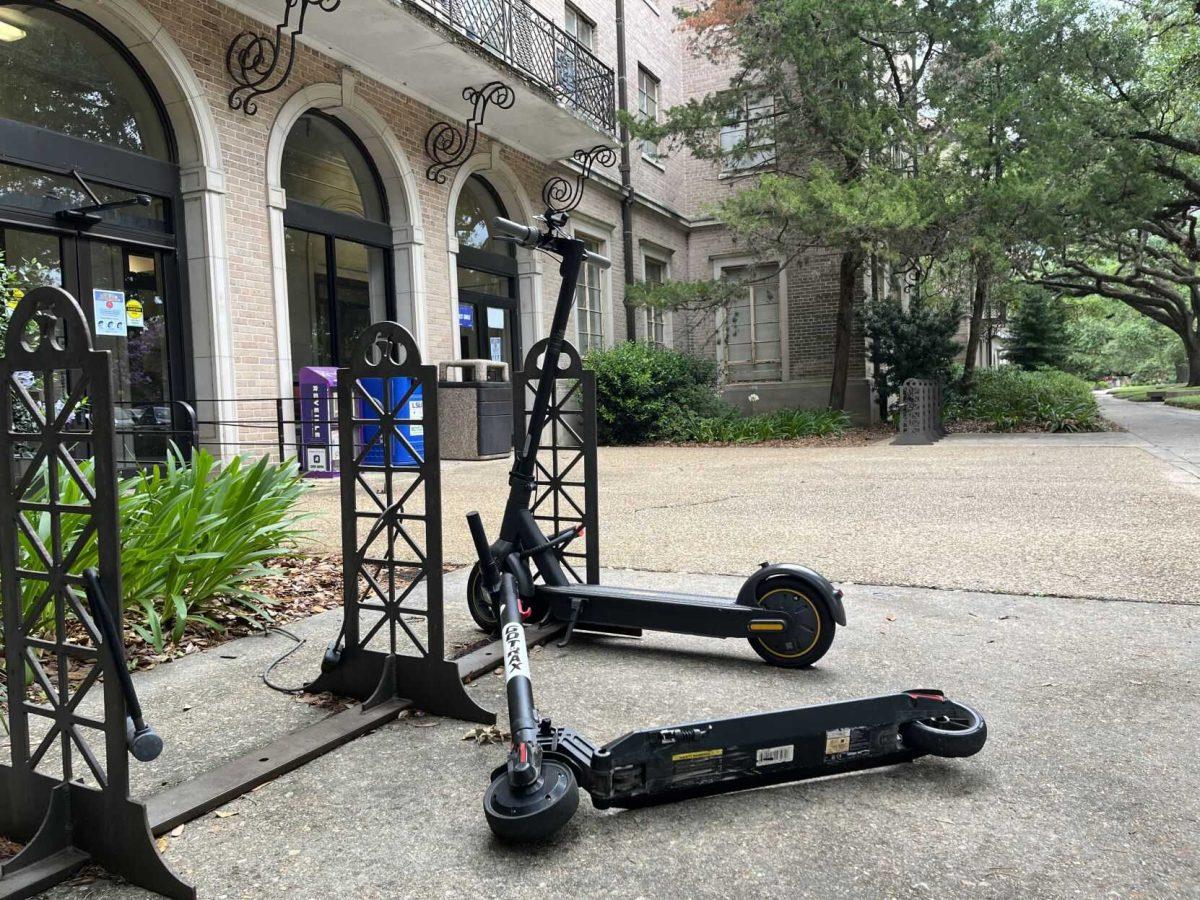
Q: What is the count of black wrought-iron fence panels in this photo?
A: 3